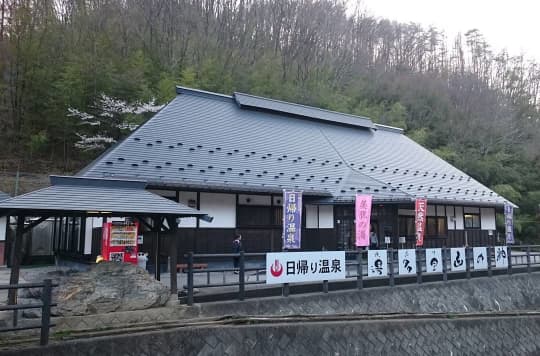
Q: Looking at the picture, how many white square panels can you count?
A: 6